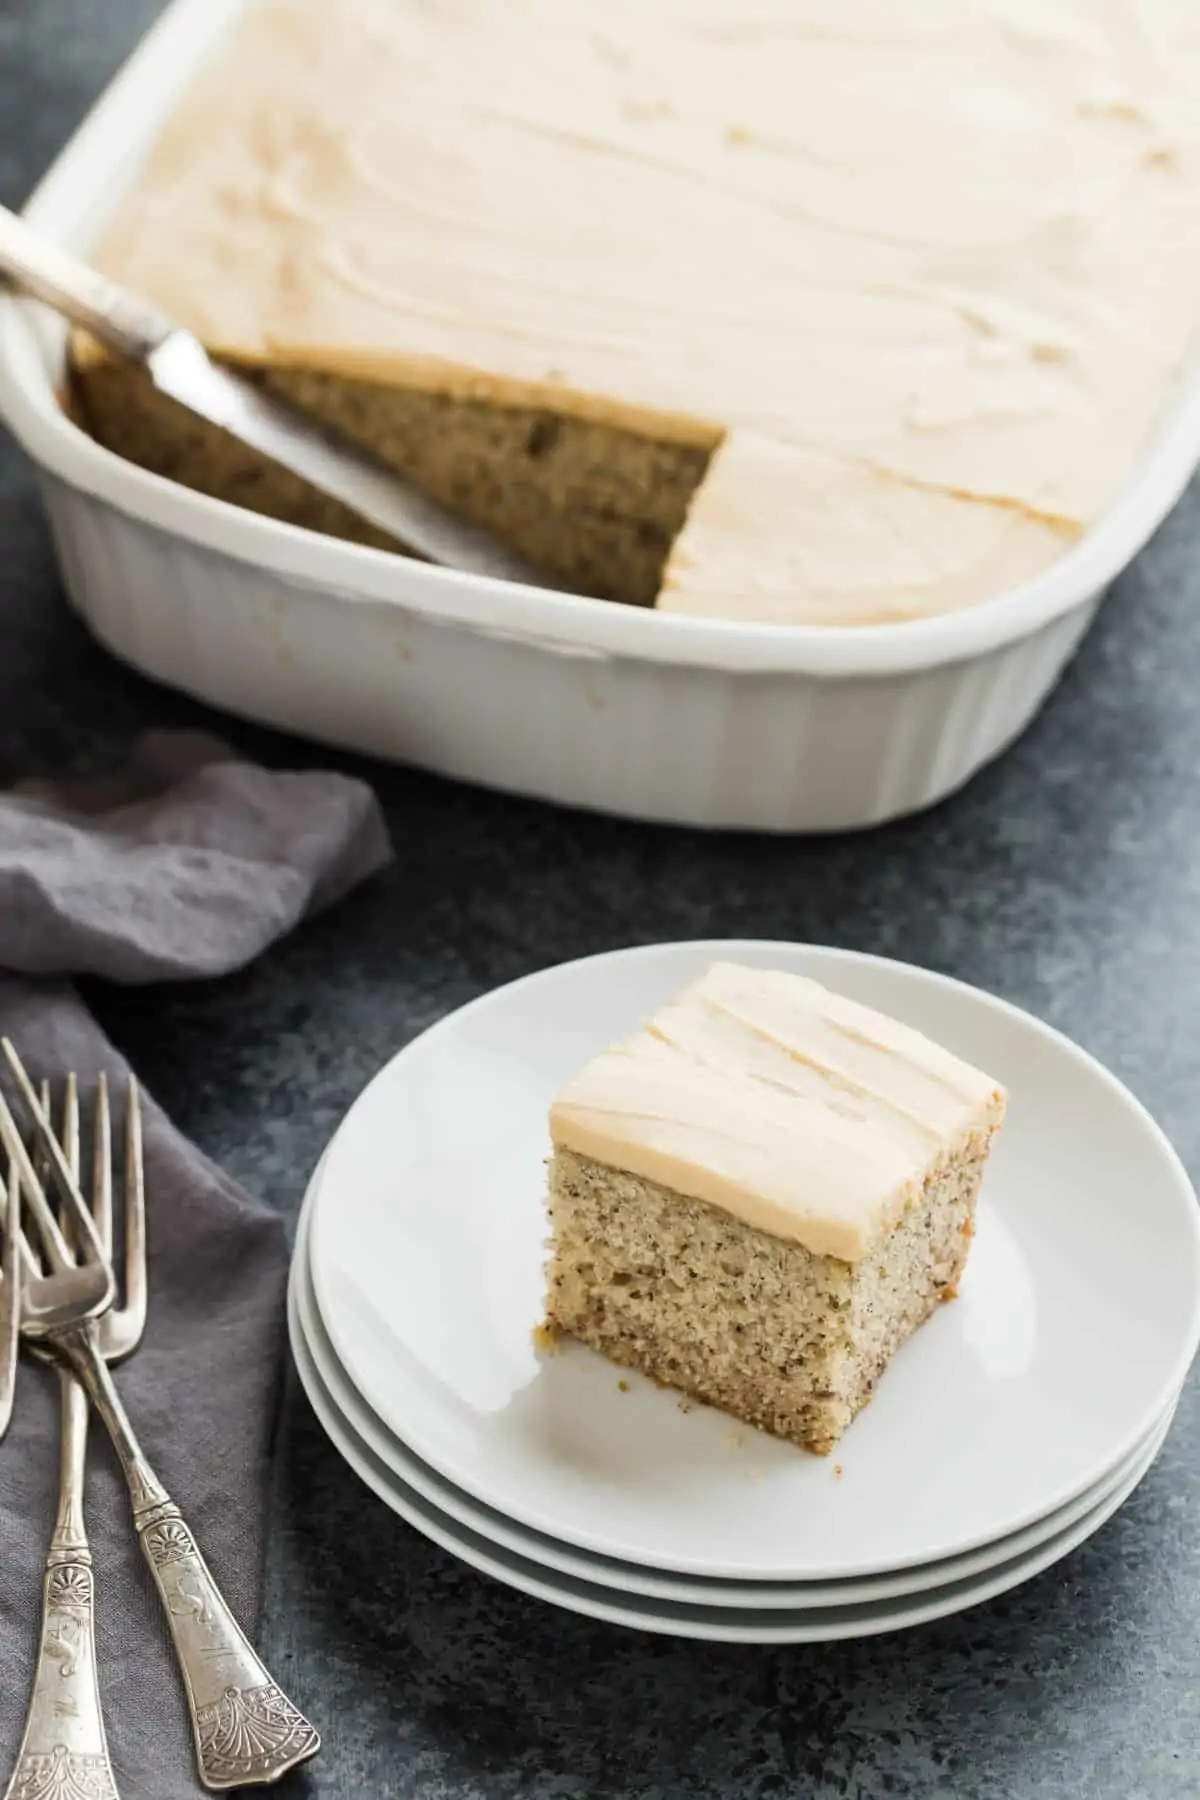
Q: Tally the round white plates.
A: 3